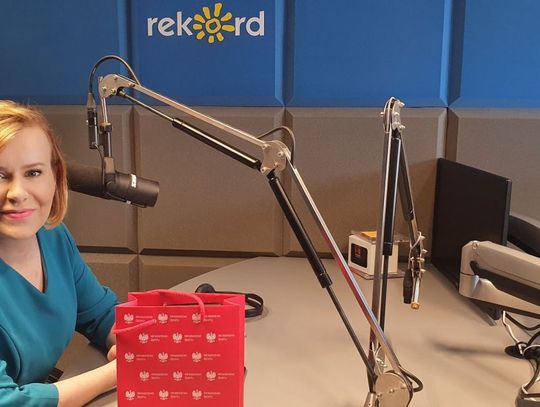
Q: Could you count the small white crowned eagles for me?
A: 15